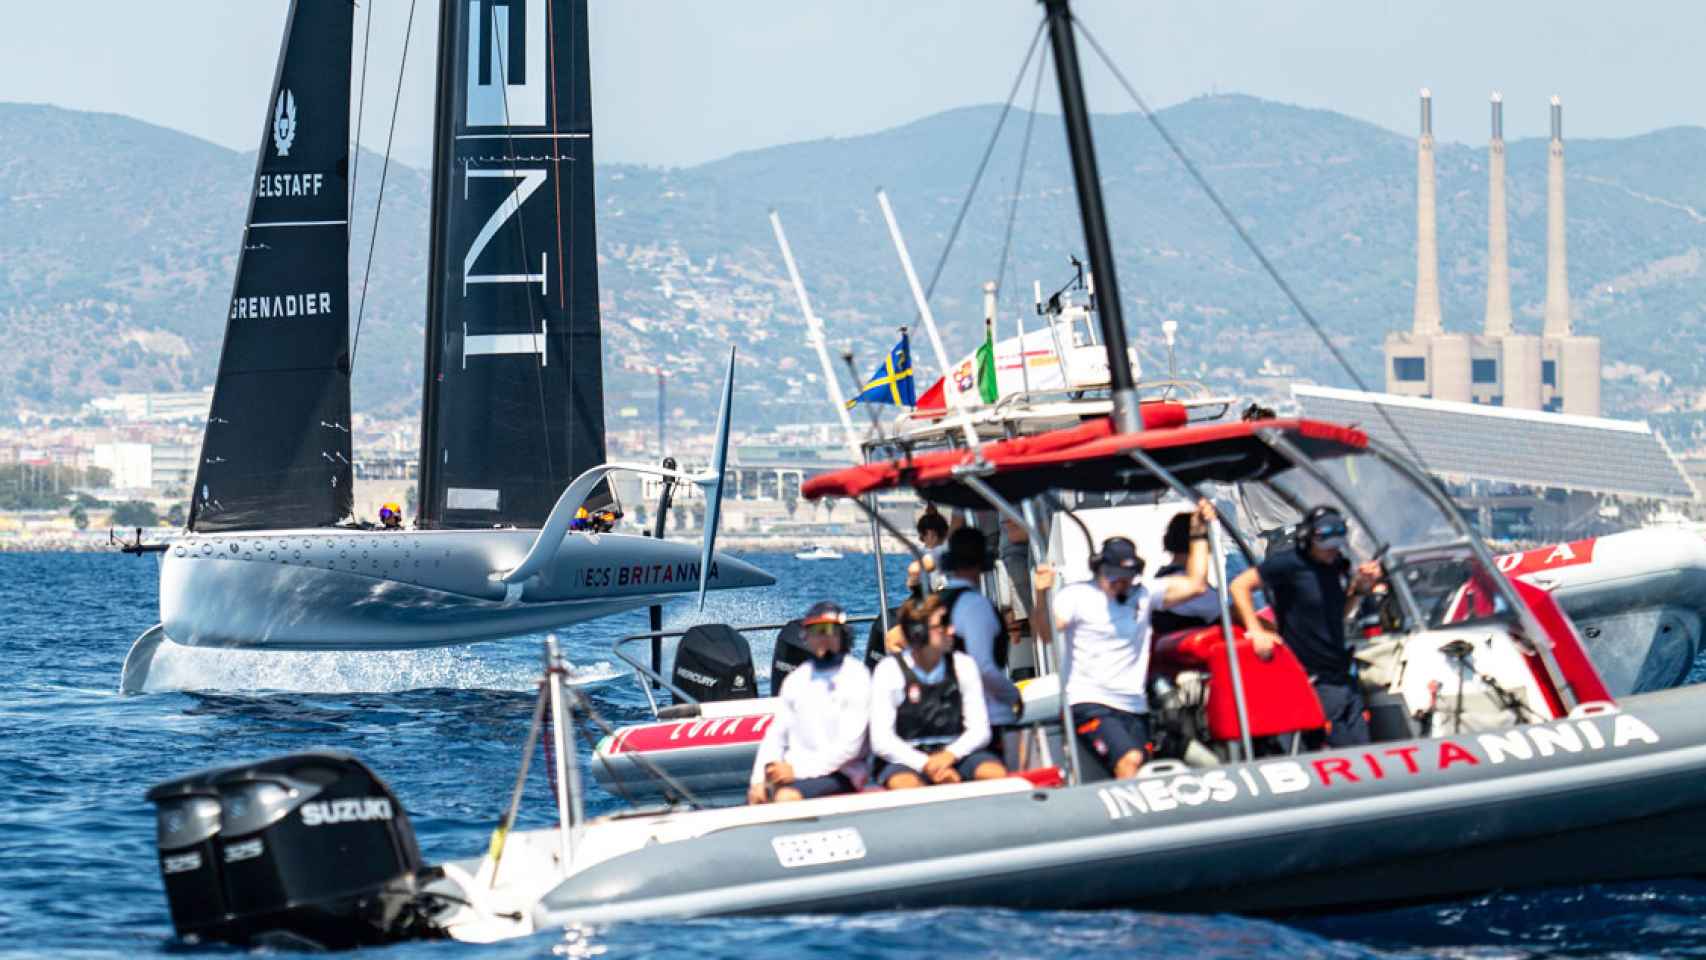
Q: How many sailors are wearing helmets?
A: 3